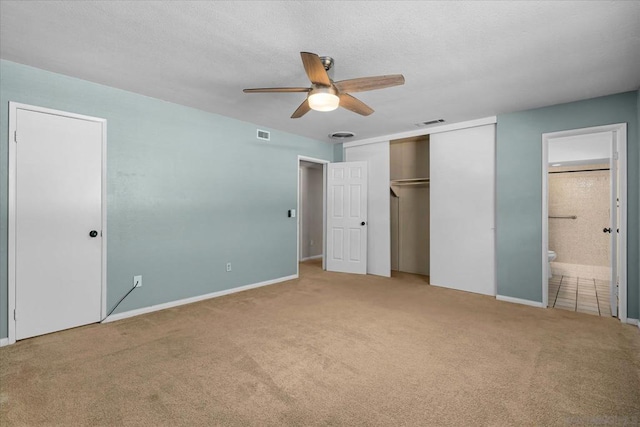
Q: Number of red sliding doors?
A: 0